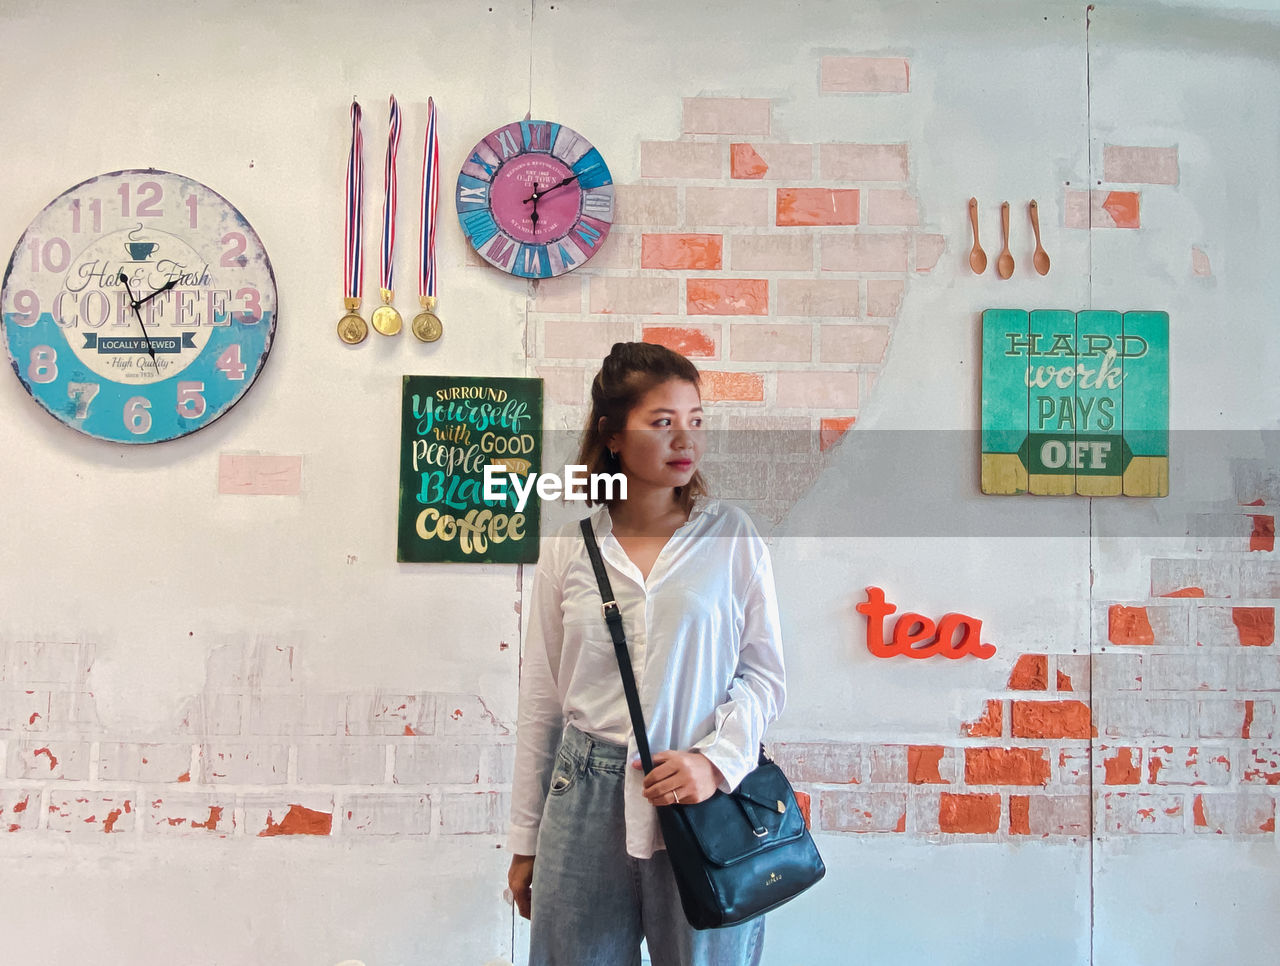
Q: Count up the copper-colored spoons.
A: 3